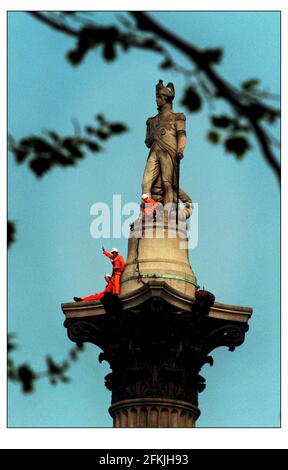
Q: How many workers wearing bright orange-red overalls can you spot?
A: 3